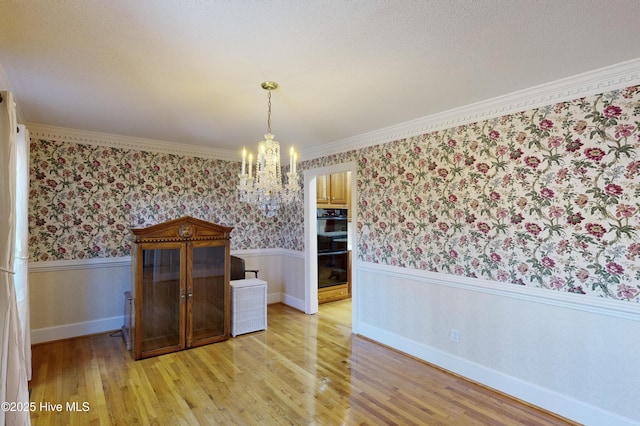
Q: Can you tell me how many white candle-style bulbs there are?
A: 6